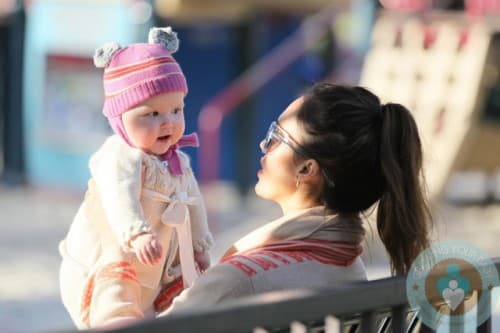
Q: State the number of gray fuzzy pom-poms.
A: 2